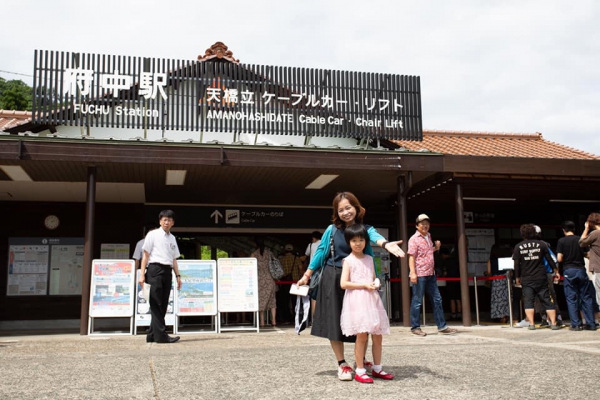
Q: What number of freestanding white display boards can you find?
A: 4